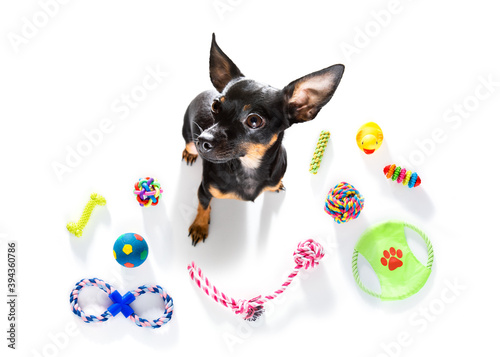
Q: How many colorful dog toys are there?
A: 10